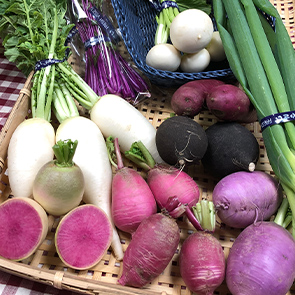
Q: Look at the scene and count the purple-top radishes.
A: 2